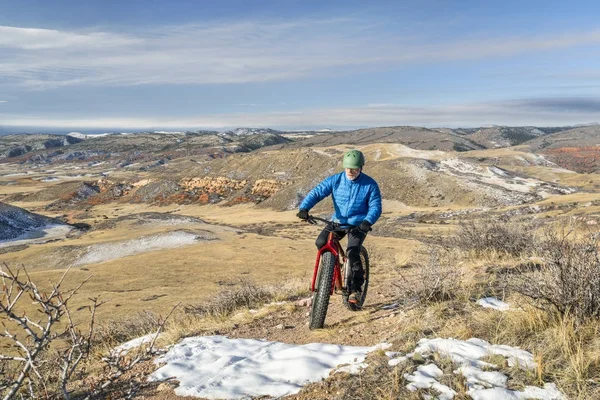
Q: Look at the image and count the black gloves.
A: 2